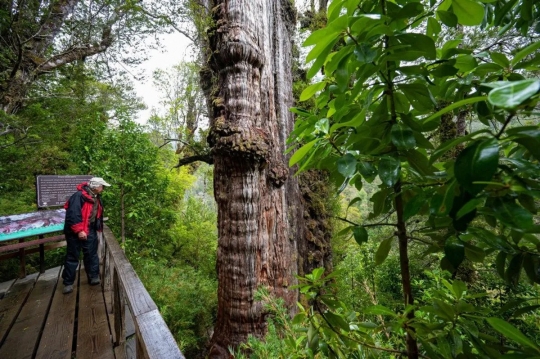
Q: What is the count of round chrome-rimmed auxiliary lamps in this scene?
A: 0